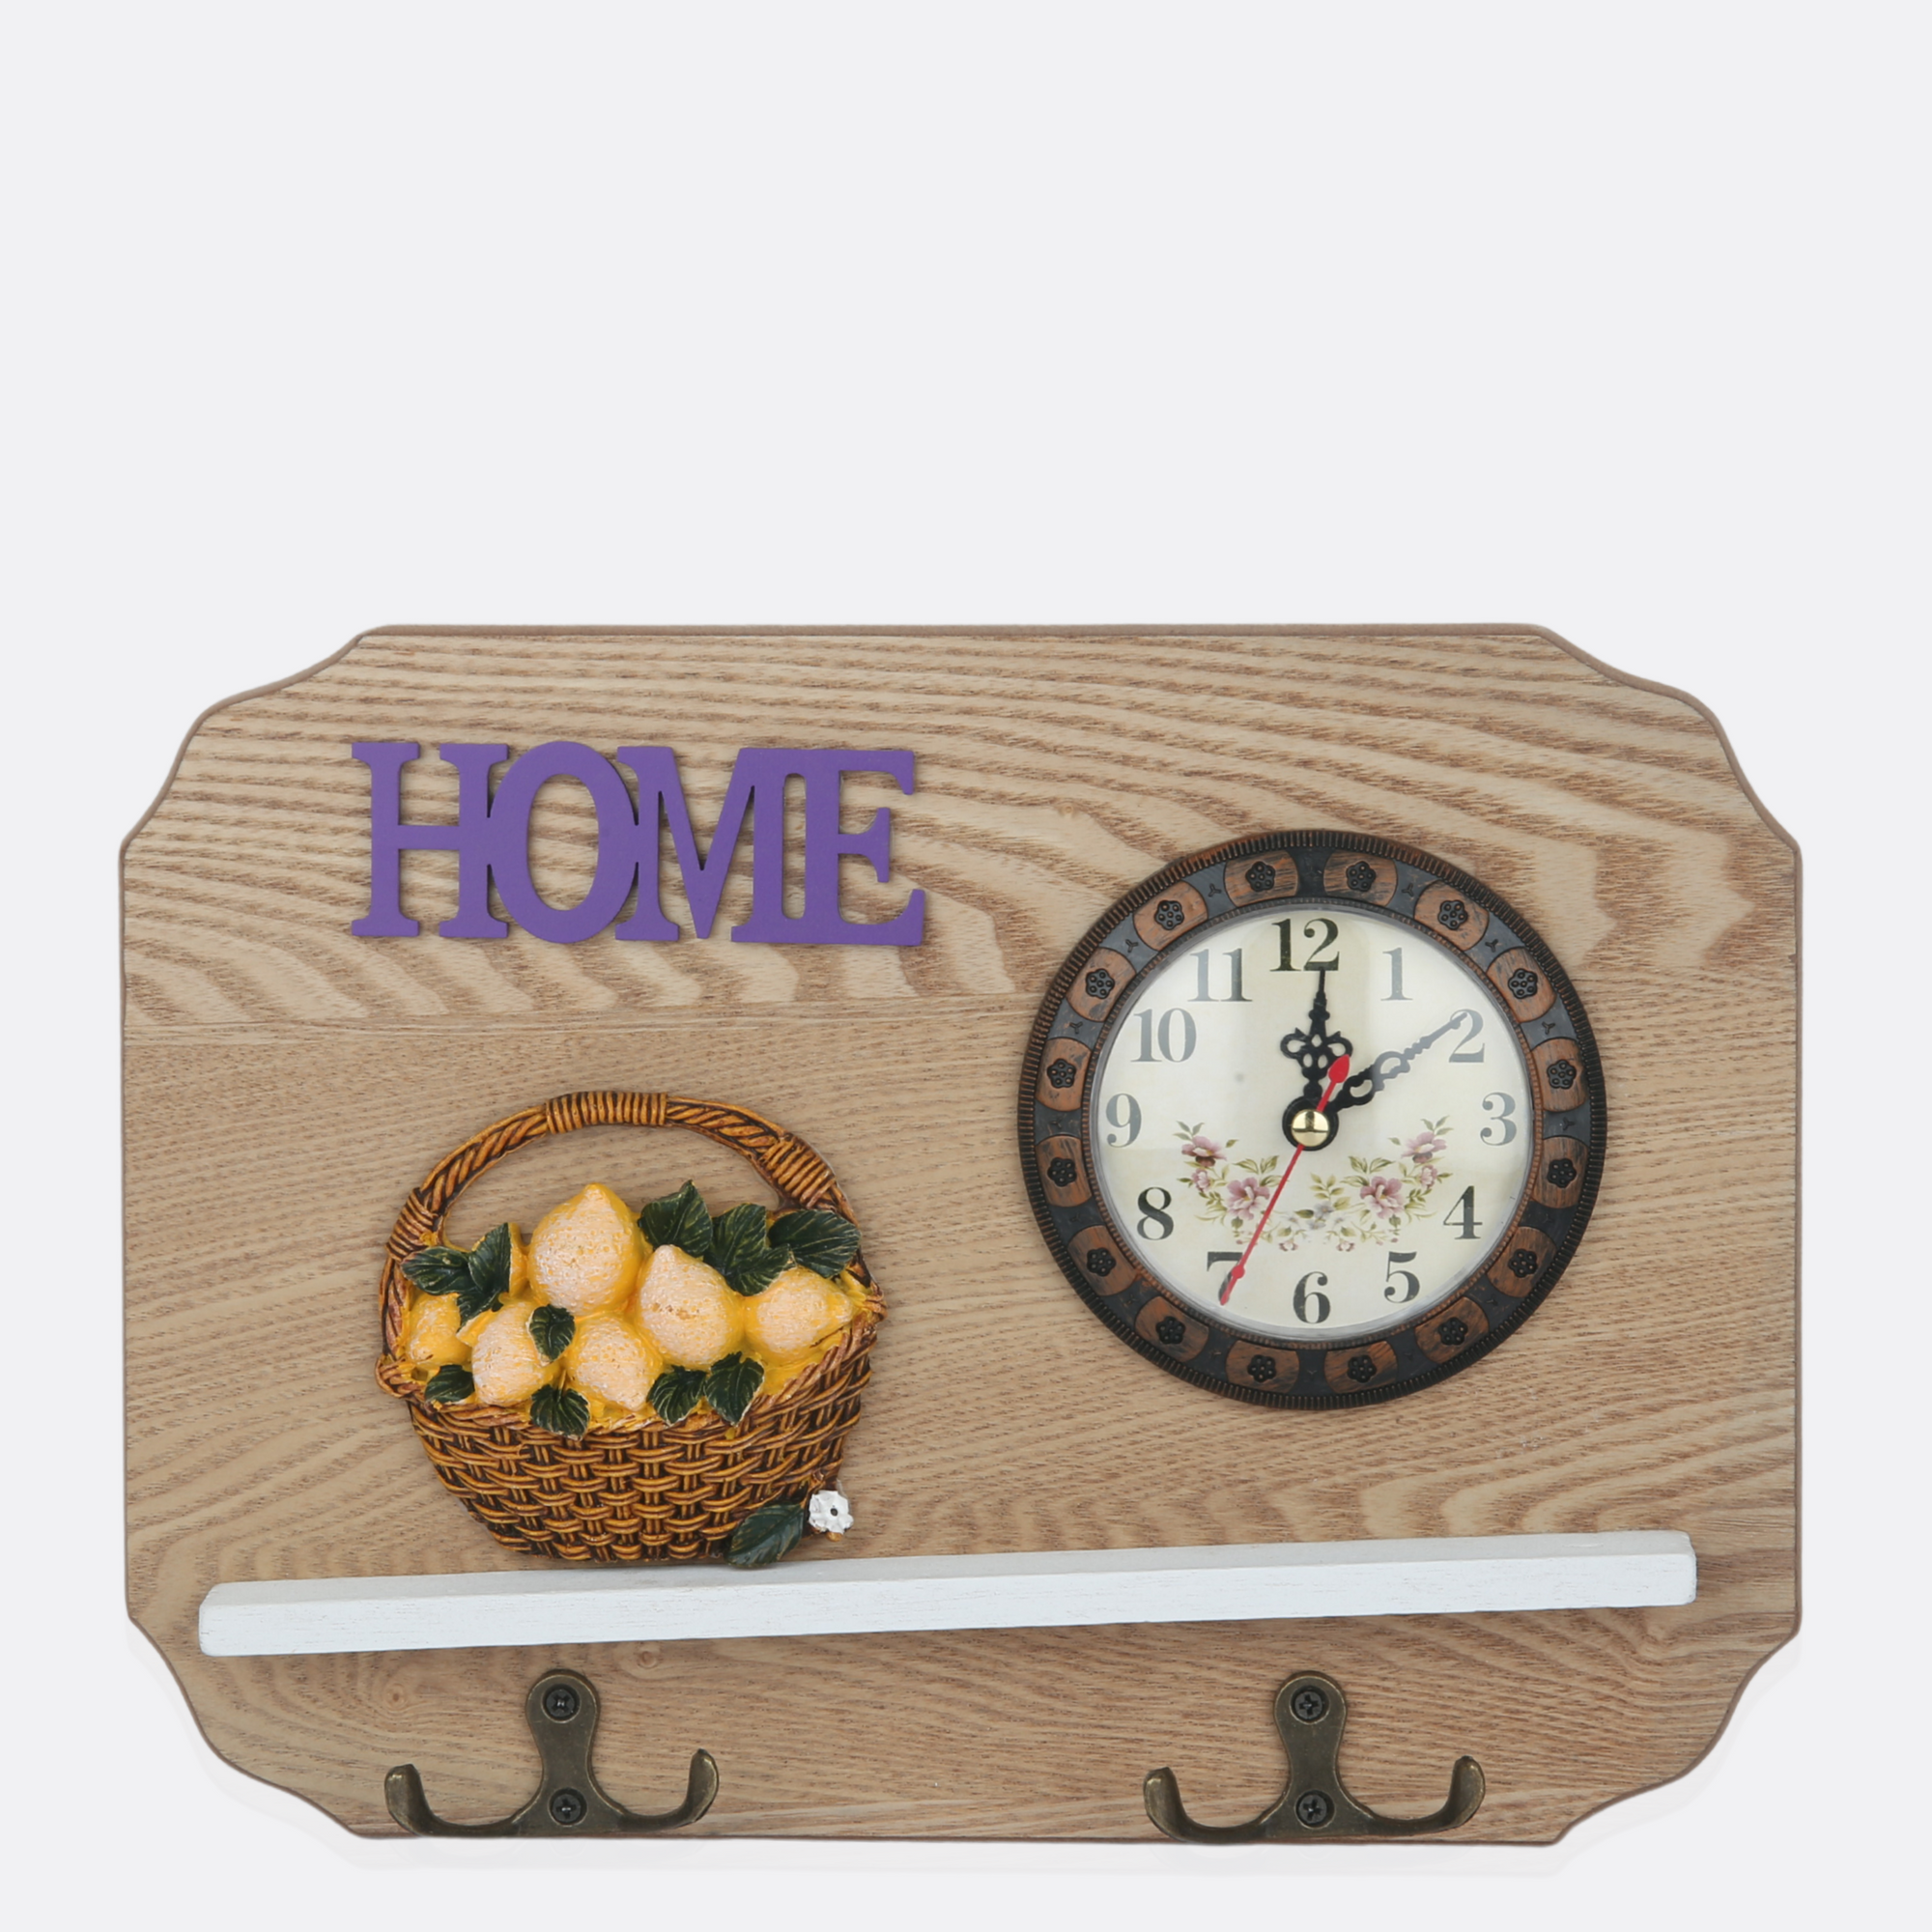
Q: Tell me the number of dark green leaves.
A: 13